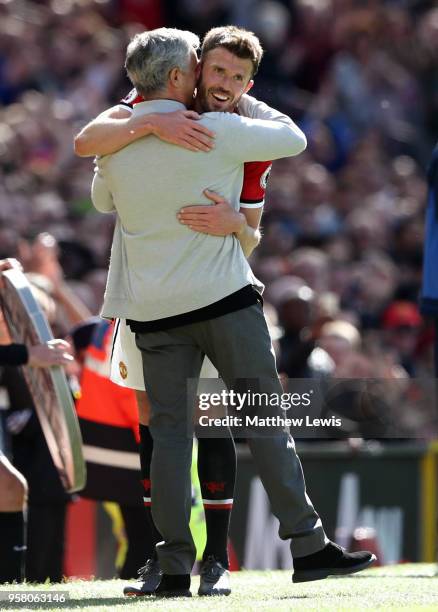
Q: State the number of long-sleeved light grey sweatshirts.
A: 1